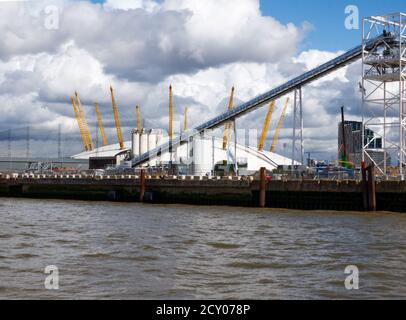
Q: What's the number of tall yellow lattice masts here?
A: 10